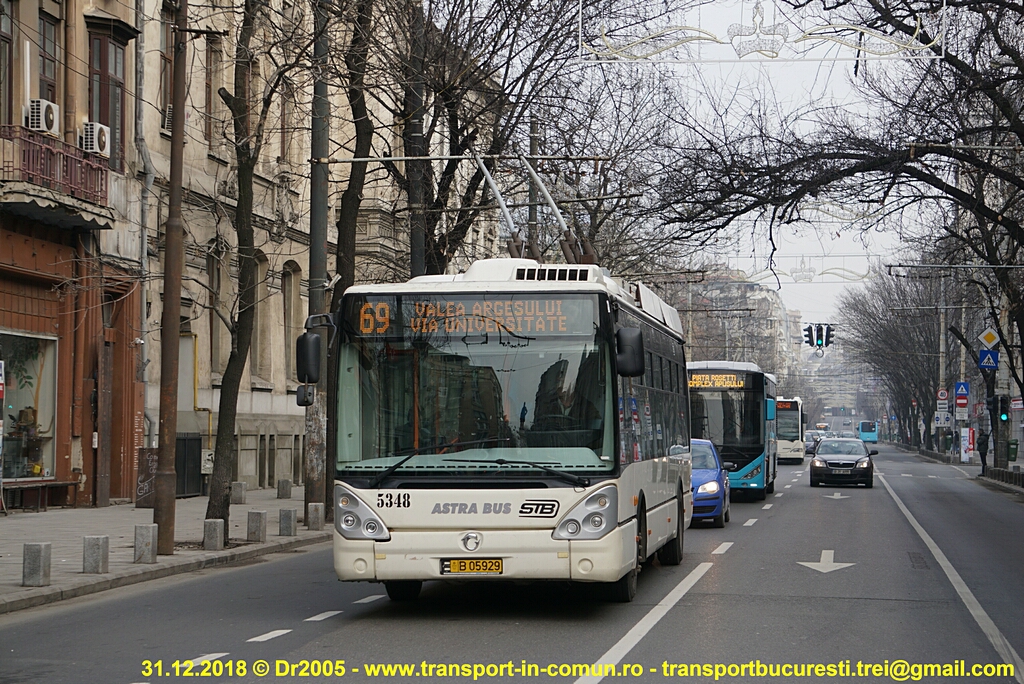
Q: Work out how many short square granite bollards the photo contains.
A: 9